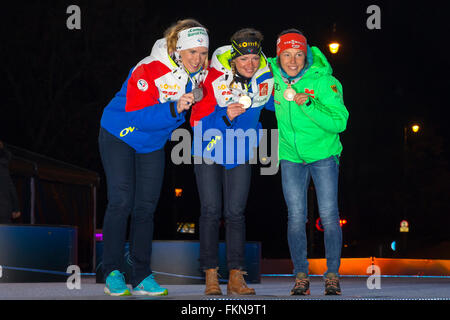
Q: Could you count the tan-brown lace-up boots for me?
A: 2